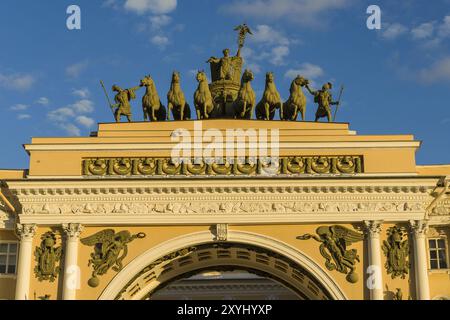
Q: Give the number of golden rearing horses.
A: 6